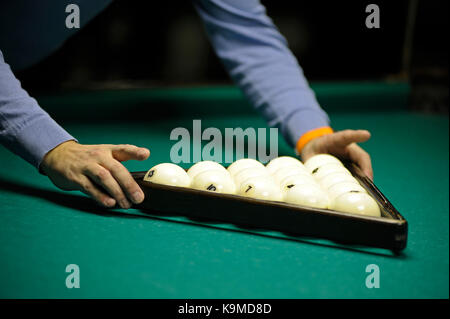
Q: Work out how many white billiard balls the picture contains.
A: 15